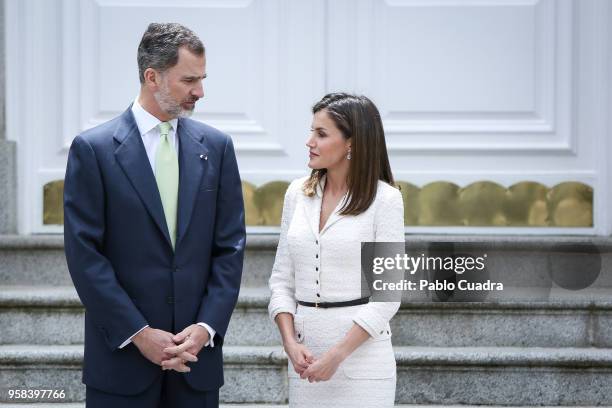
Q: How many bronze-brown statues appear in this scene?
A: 0